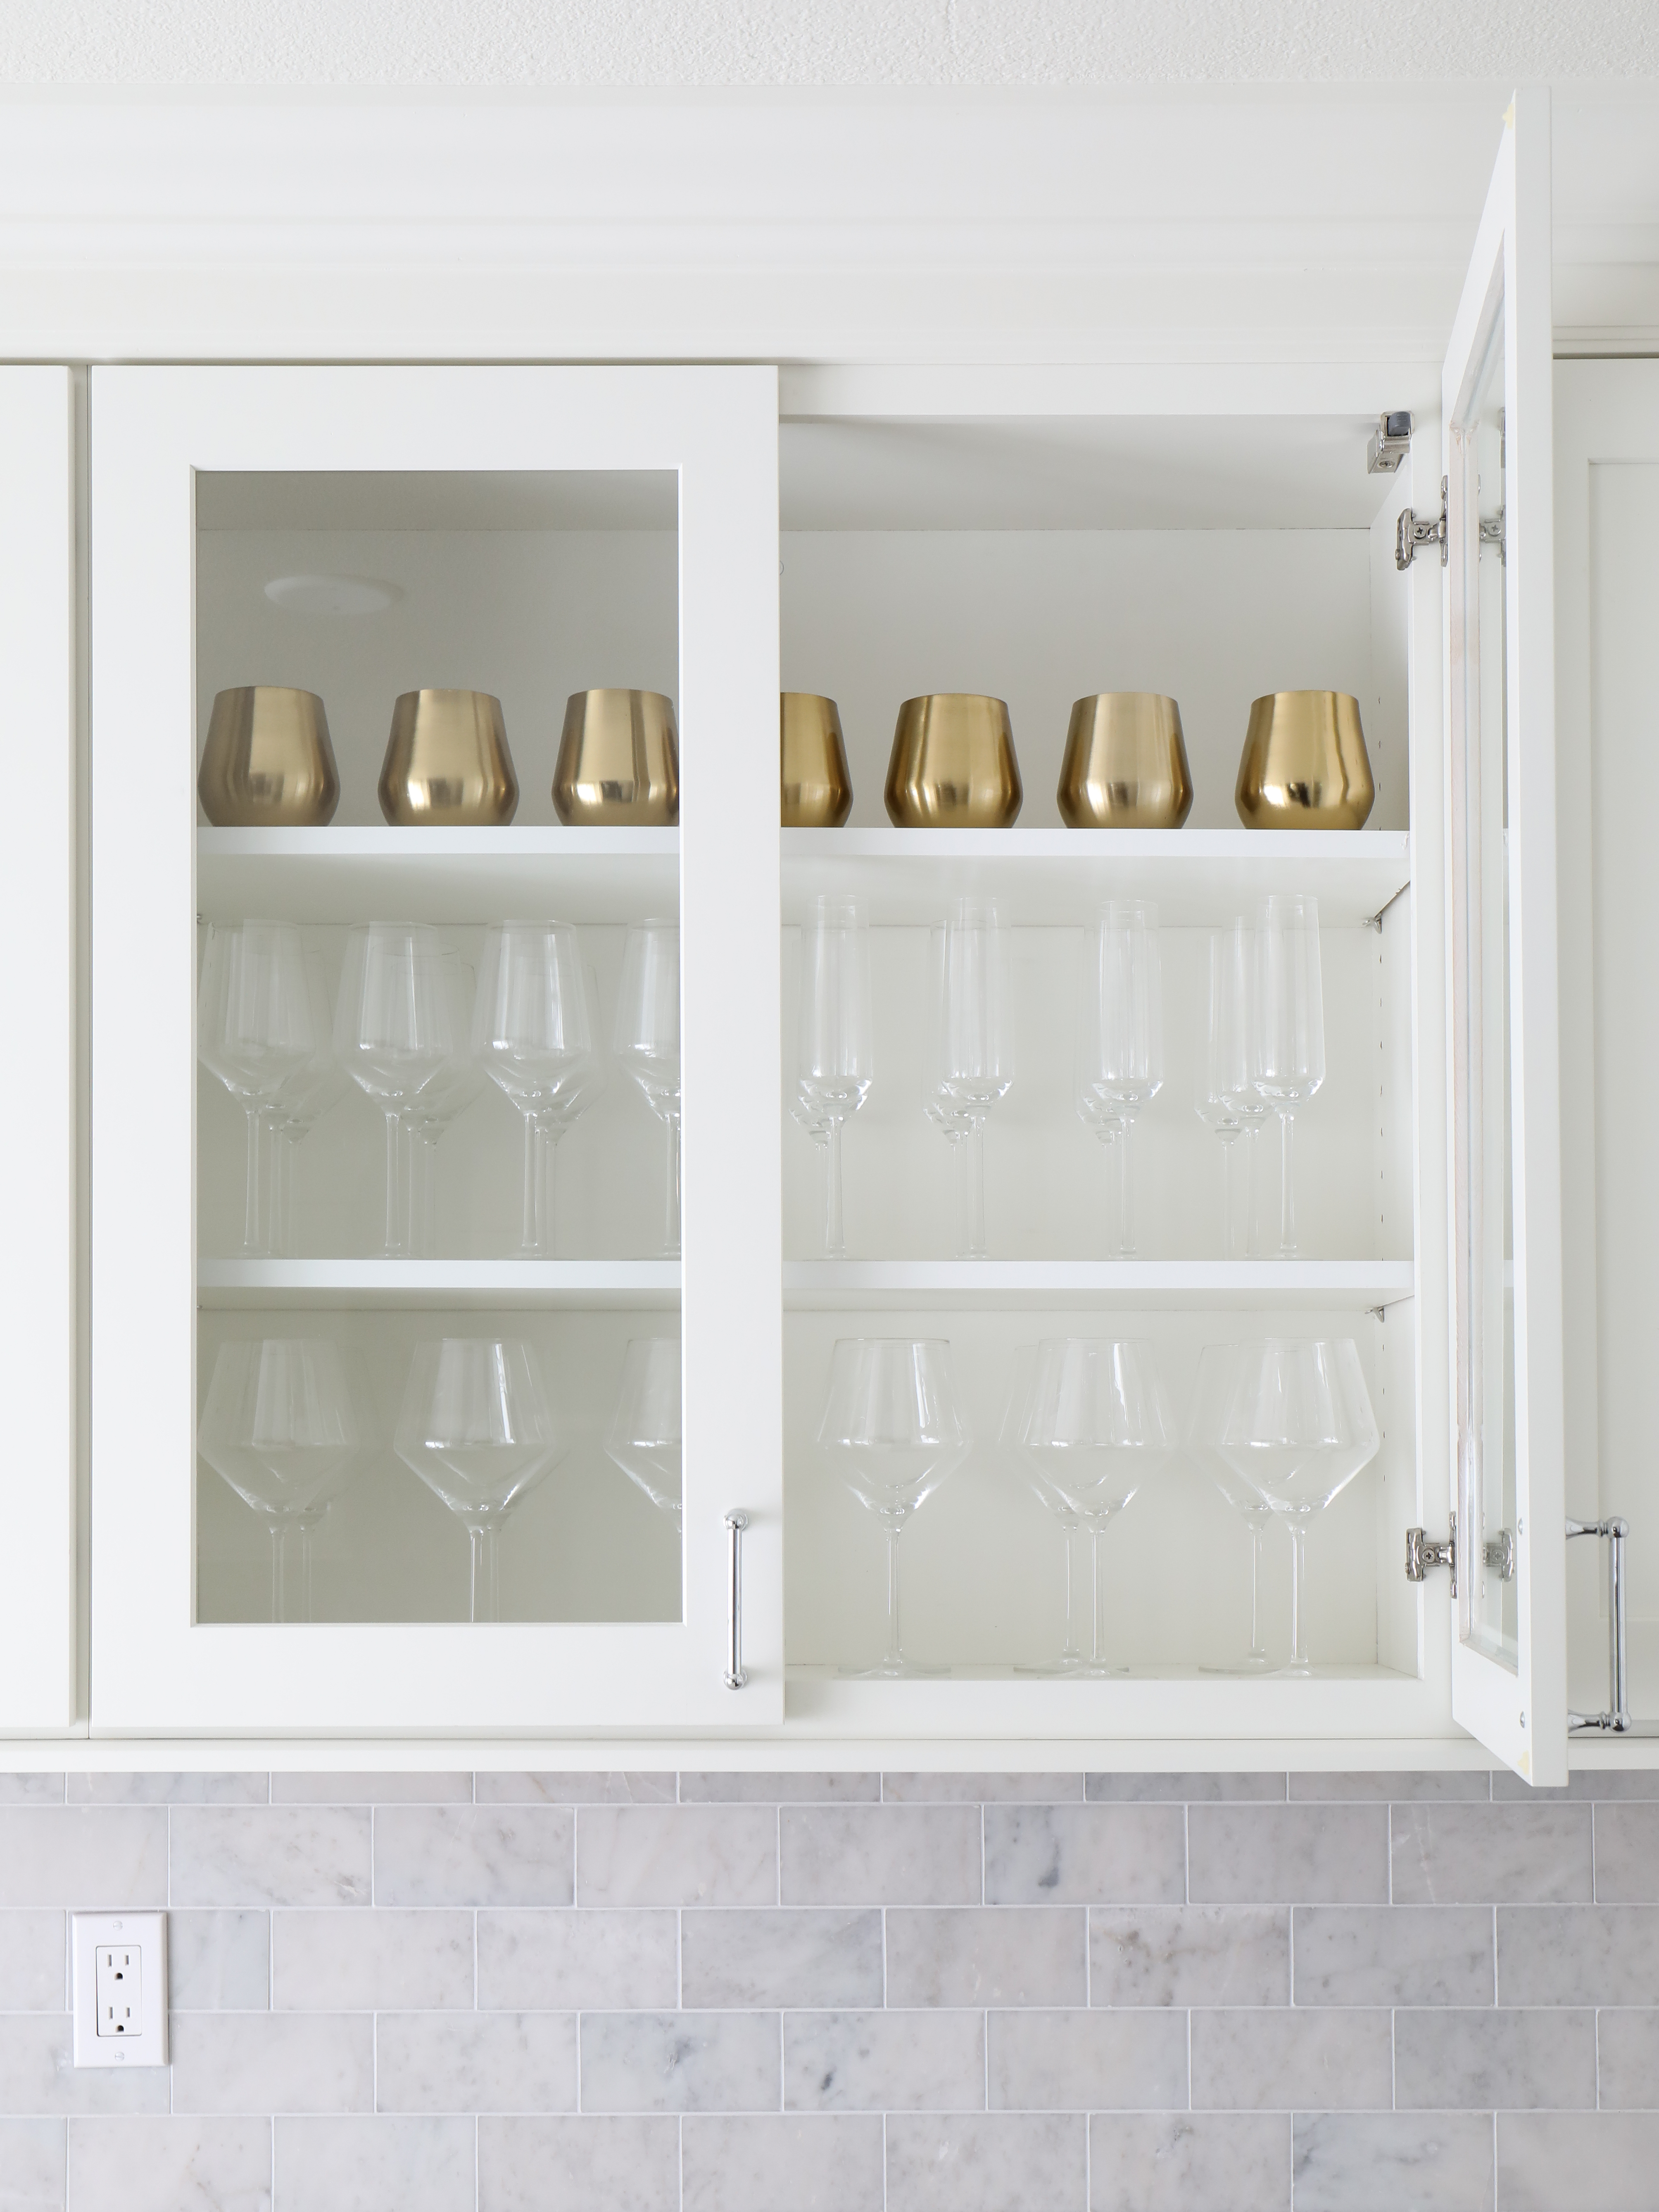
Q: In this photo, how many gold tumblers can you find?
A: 7